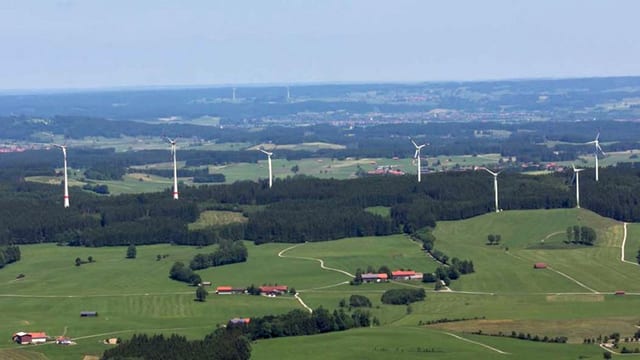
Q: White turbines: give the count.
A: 7